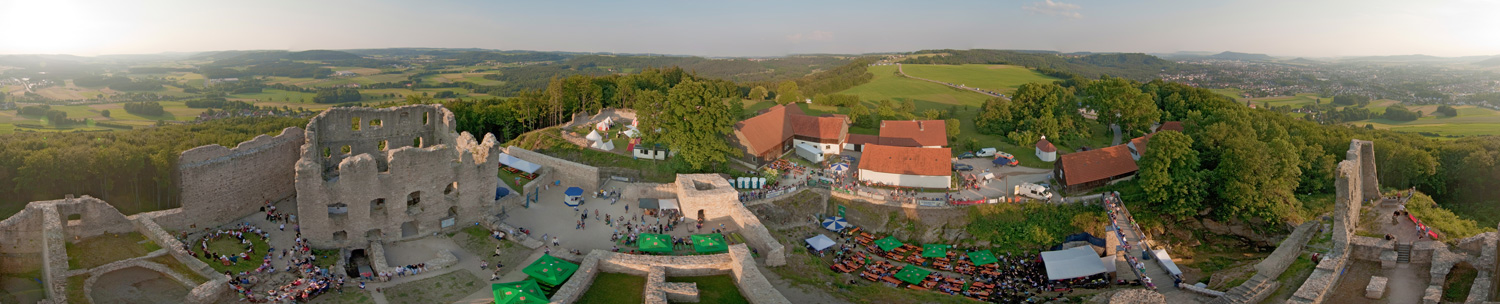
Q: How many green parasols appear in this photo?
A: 8